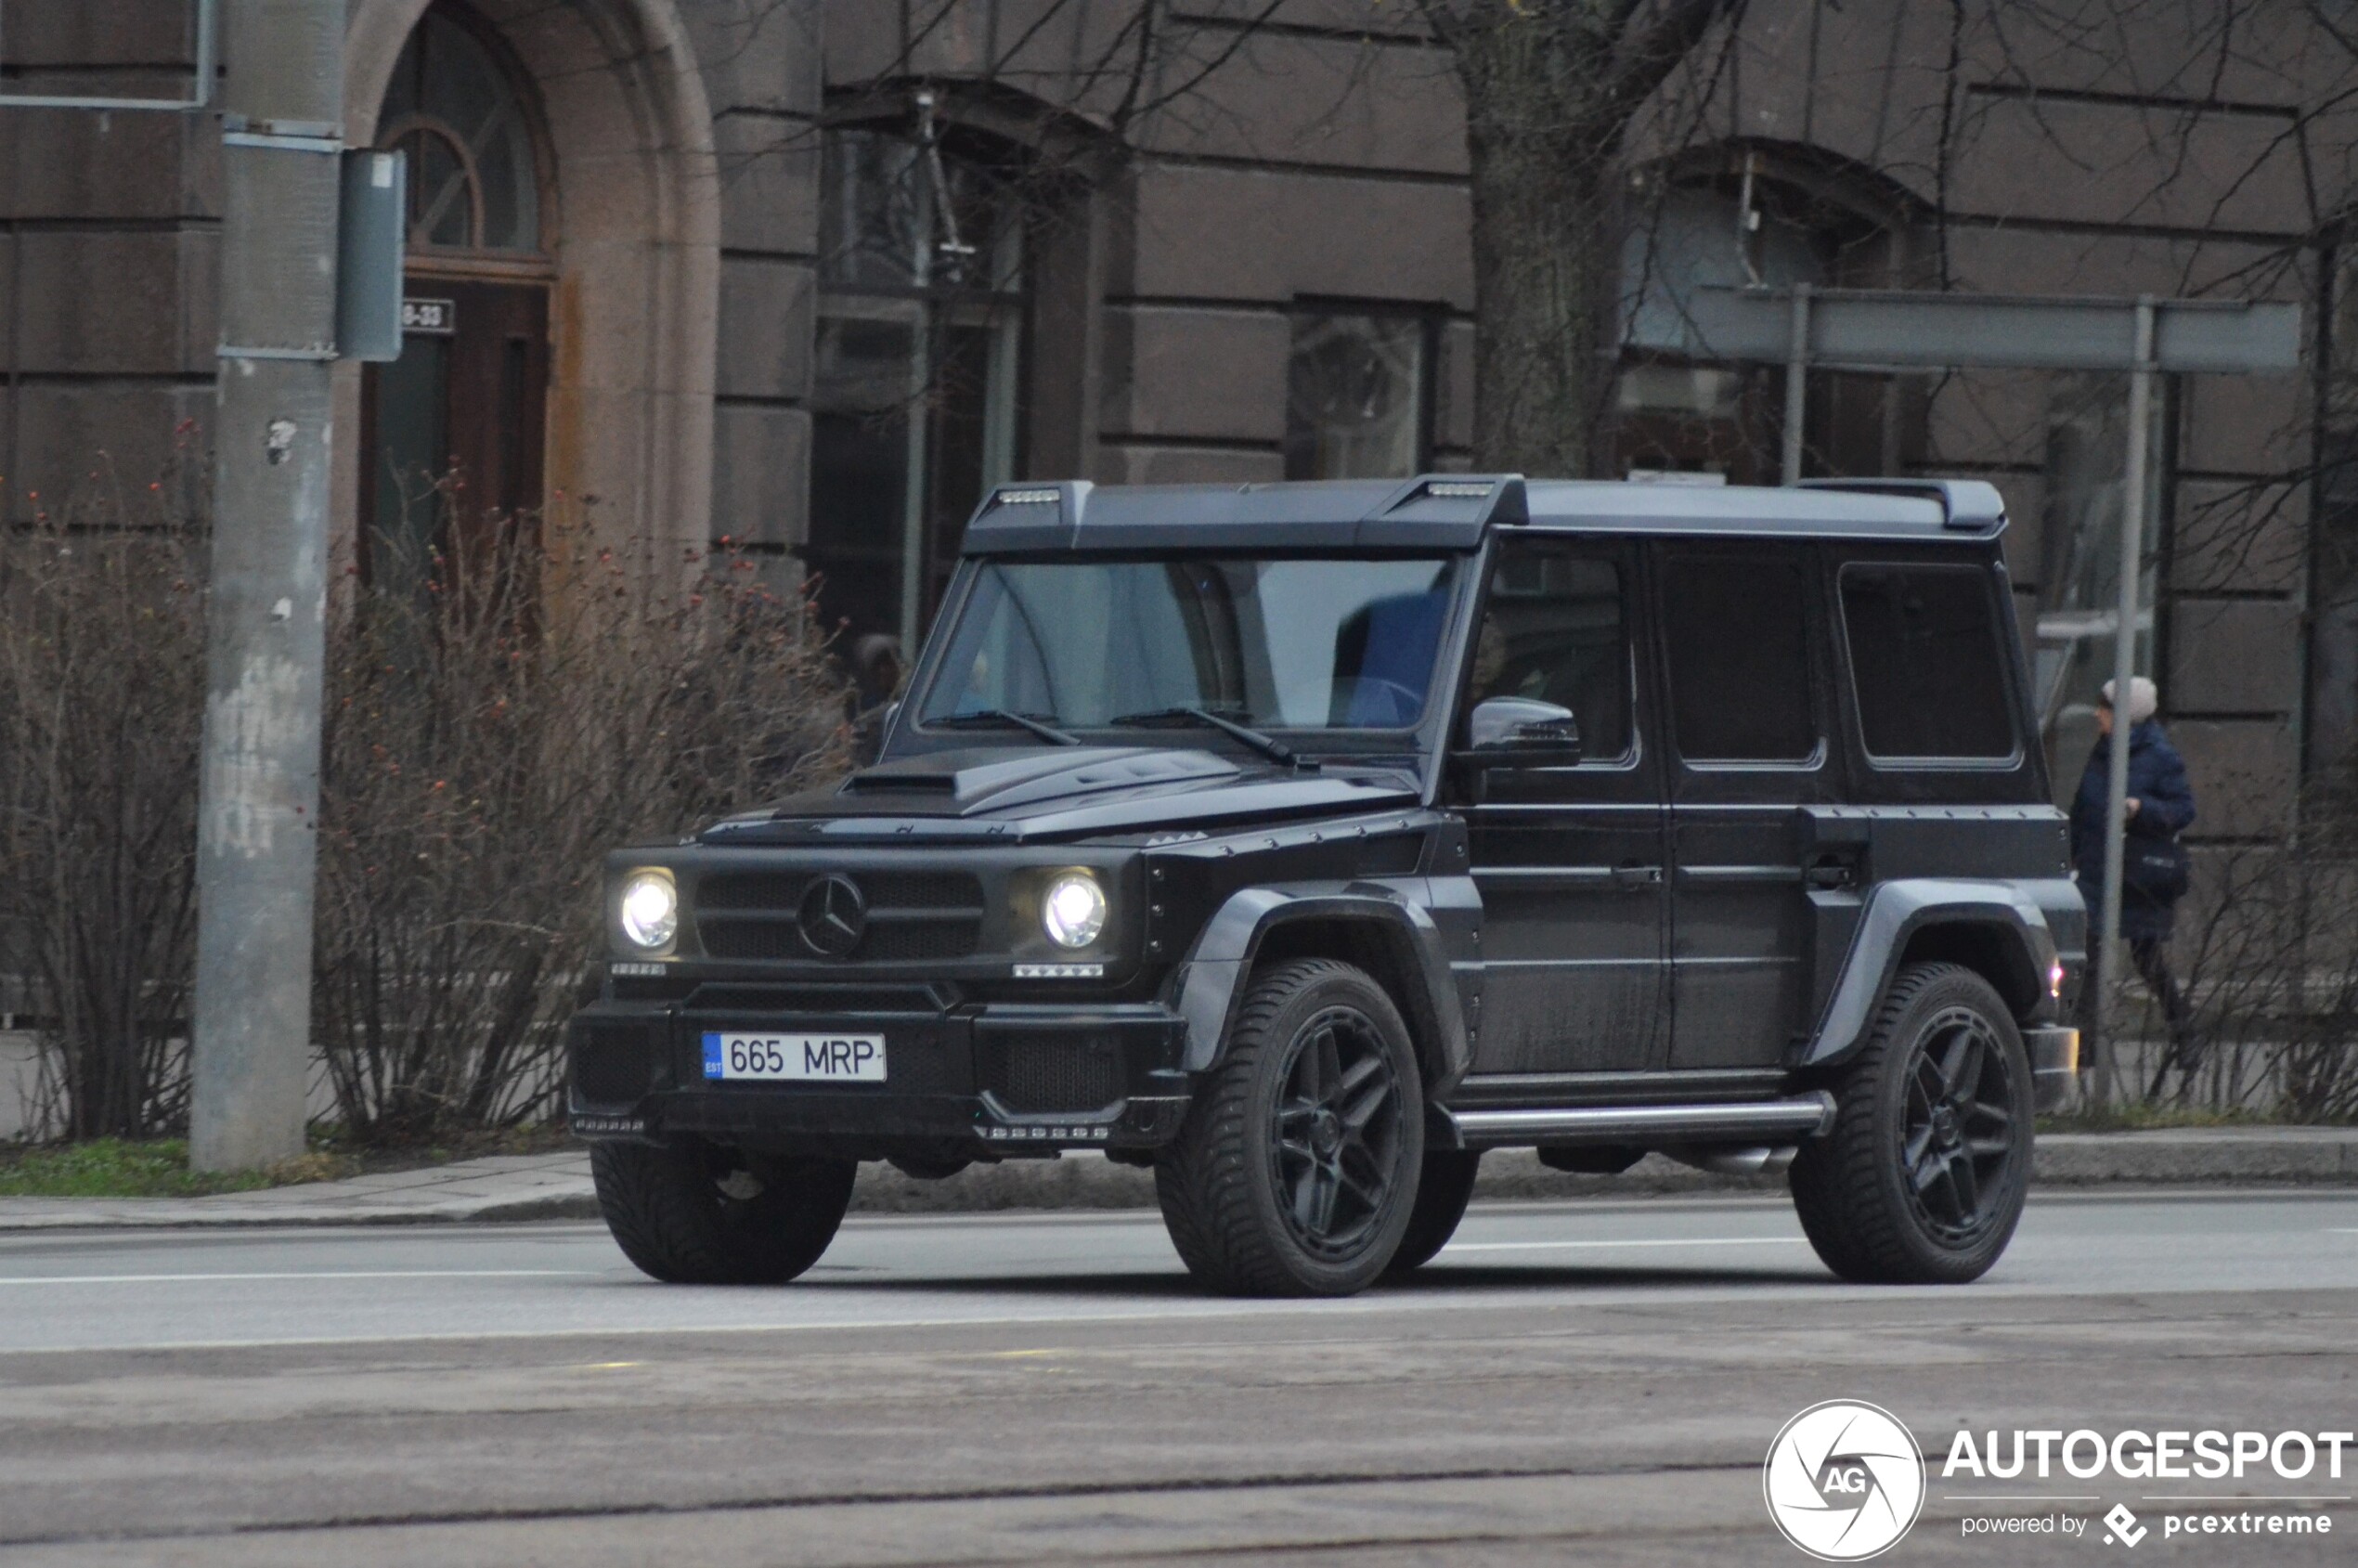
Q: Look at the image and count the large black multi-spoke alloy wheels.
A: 2